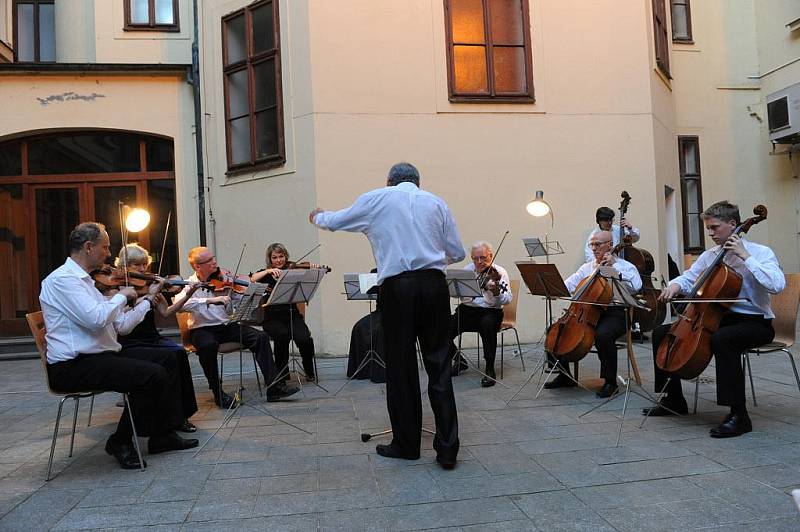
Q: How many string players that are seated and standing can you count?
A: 9